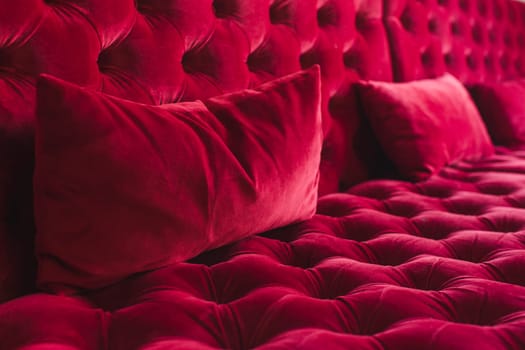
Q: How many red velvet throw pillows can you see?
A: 3